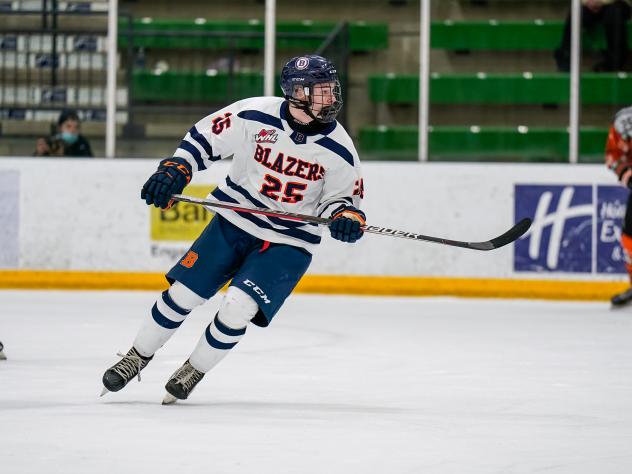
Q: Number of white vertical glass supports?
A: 4